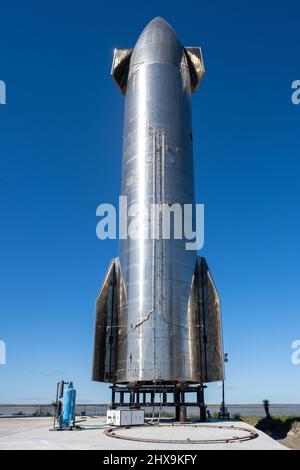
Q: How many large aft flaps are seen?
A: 2